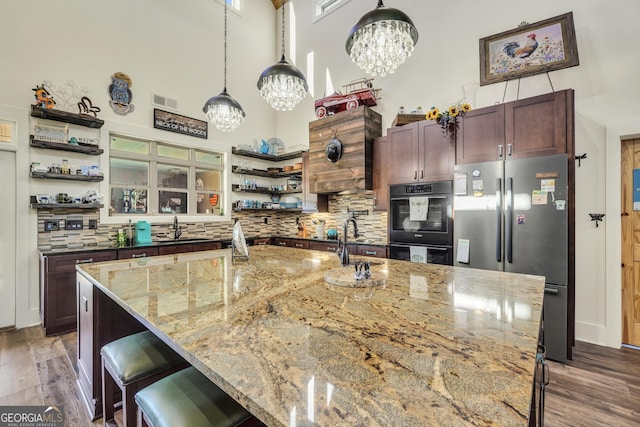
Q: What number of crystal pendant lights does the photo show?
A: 3